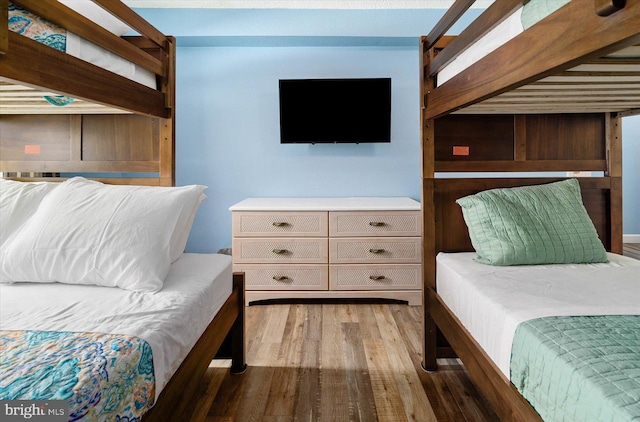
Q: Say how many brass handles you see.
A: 6